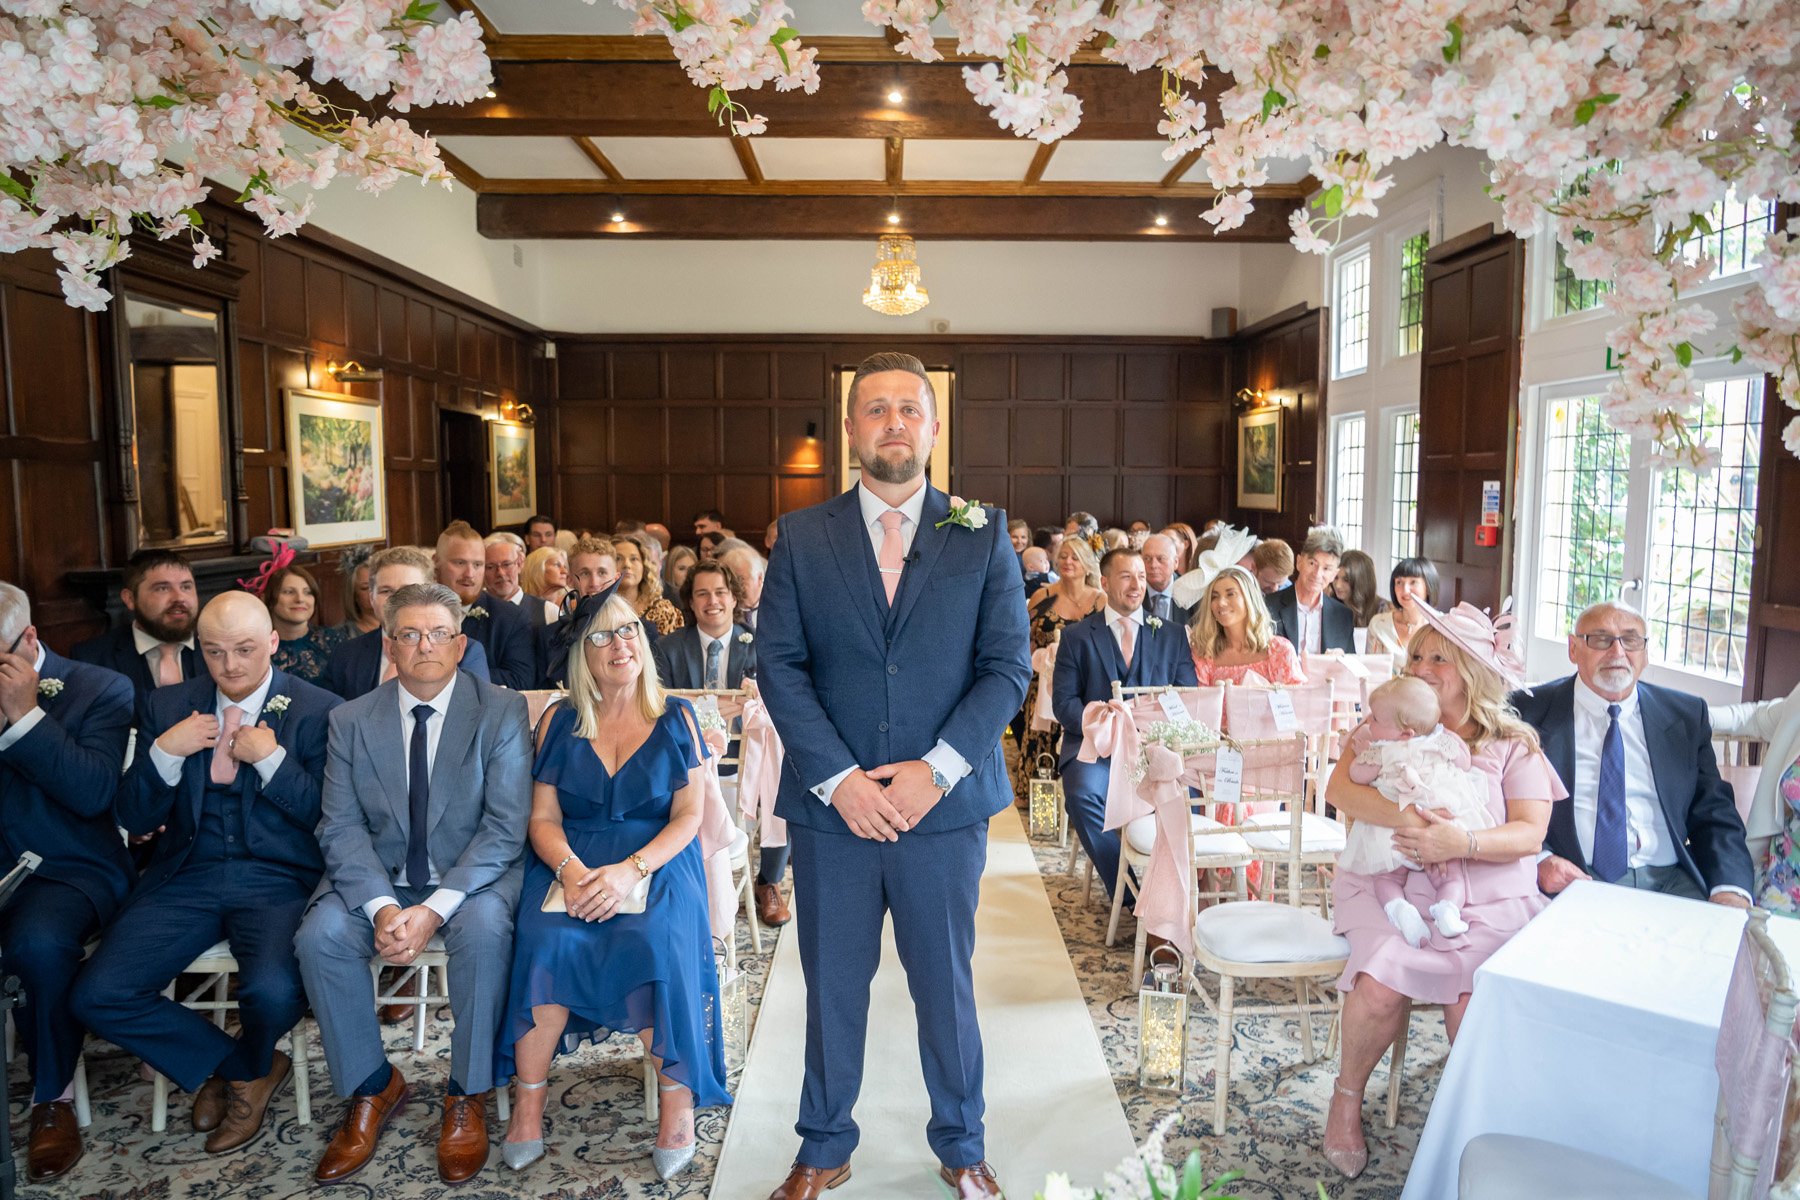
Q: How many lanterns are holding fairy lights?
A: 3